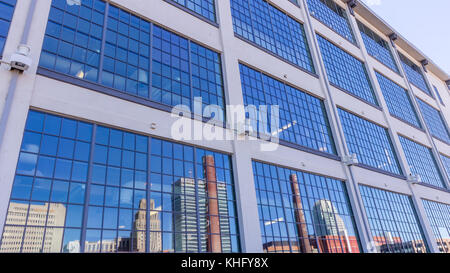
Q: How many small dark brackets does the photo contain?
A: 4